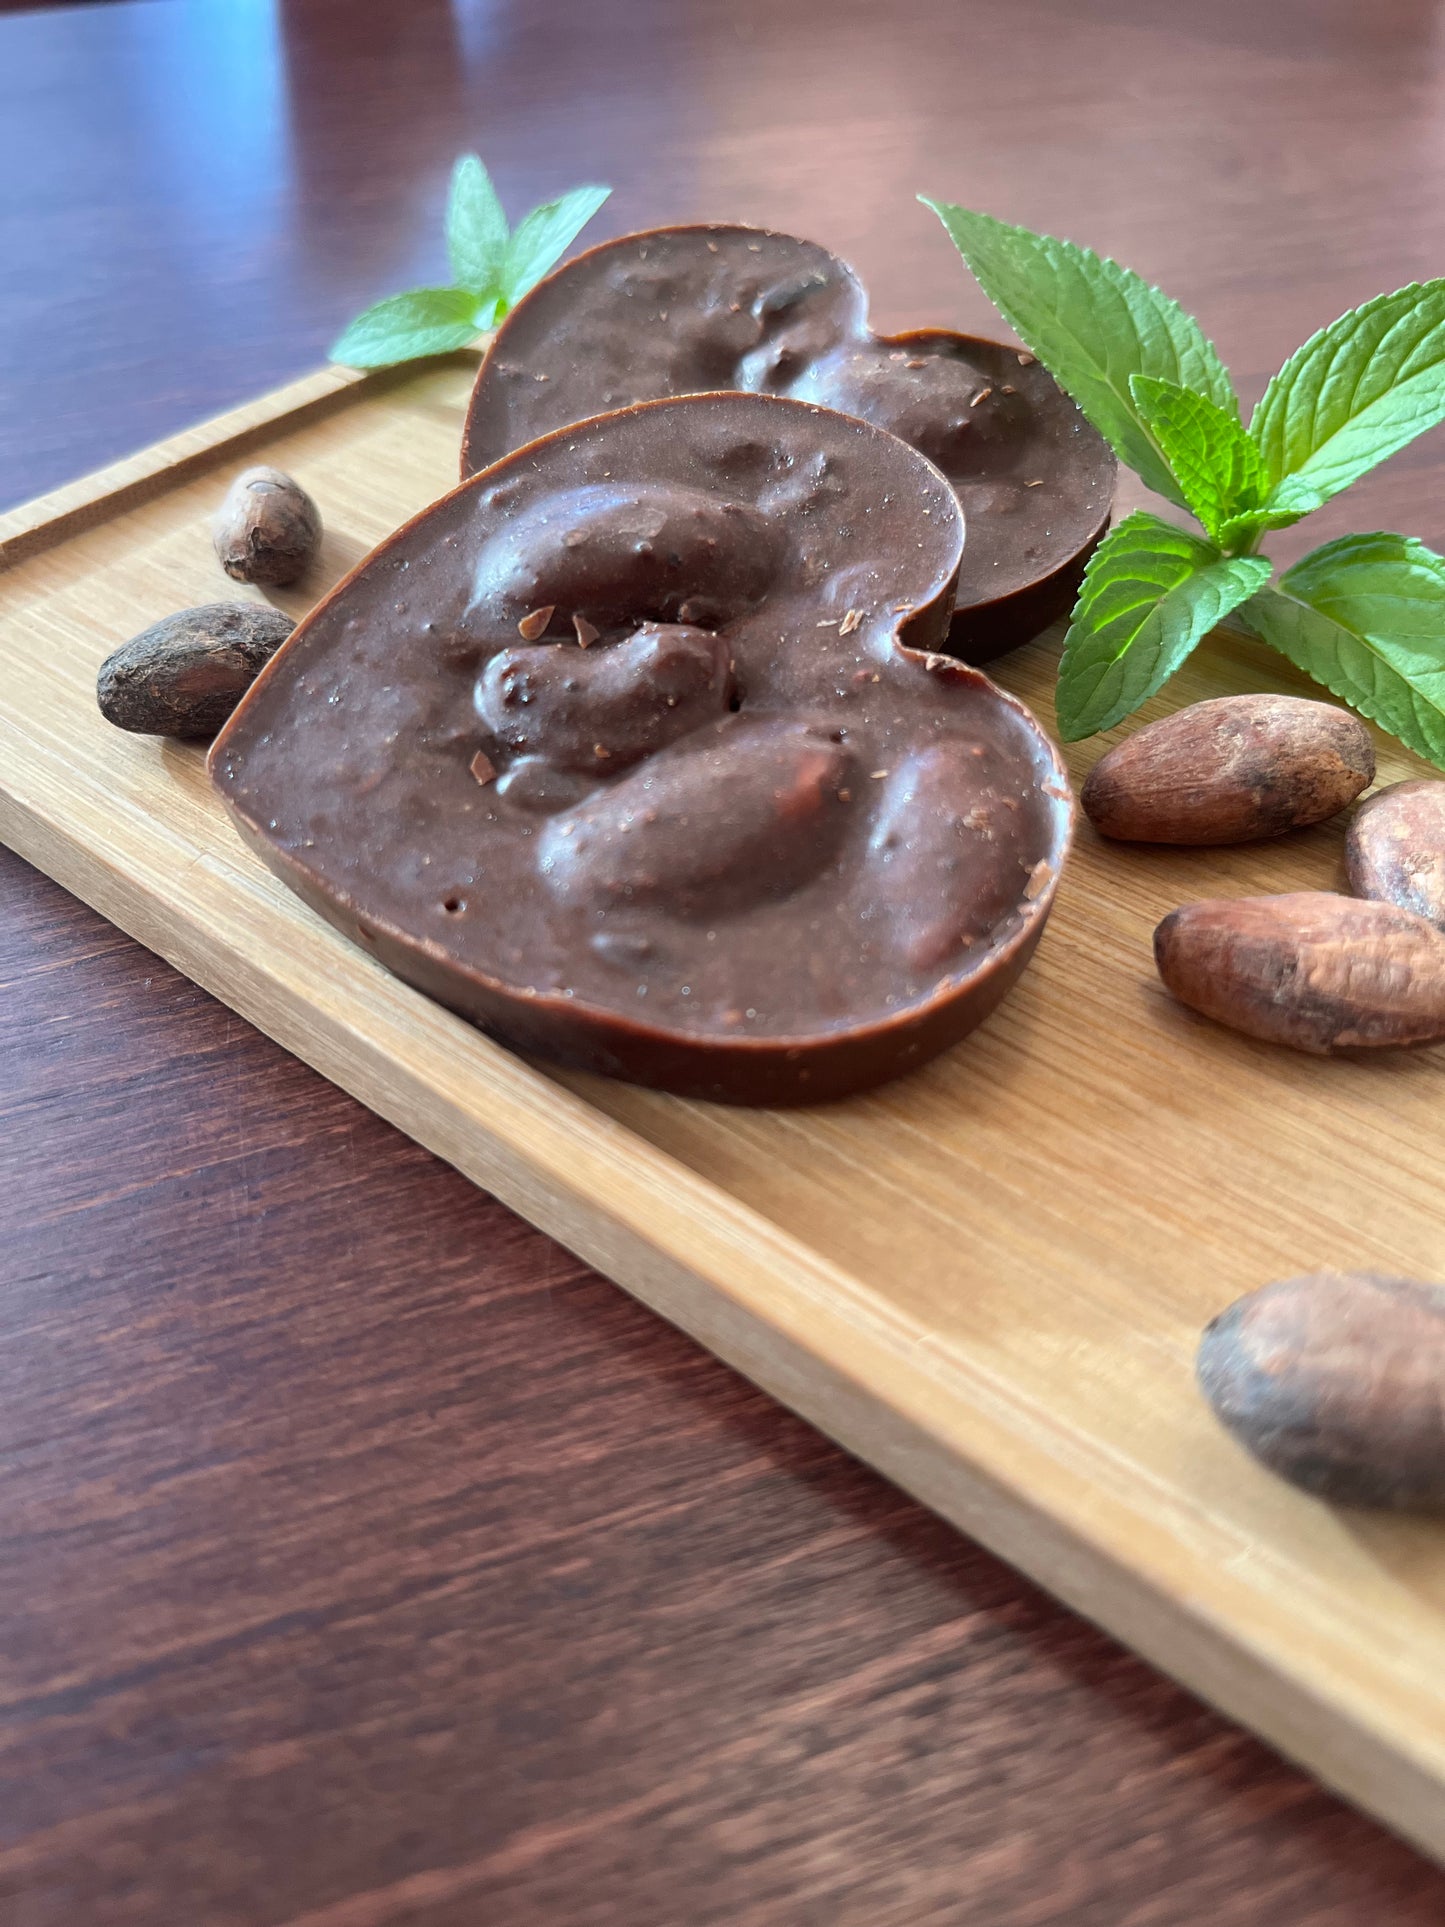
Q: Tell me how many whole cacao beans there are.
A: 6